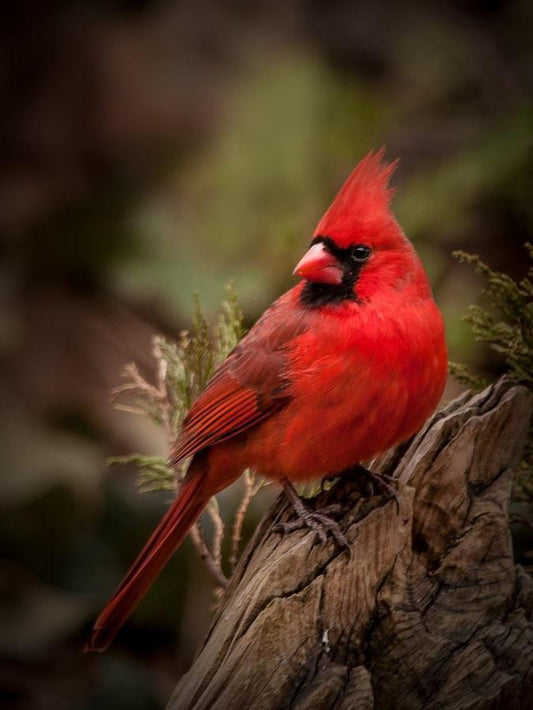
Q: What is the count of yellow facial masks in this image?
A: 0